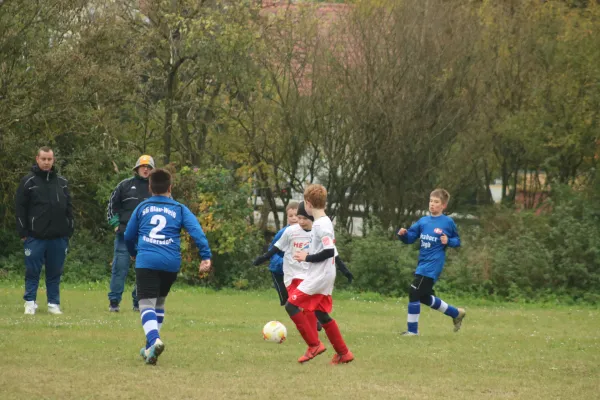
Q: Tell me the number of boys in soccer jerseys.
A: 5